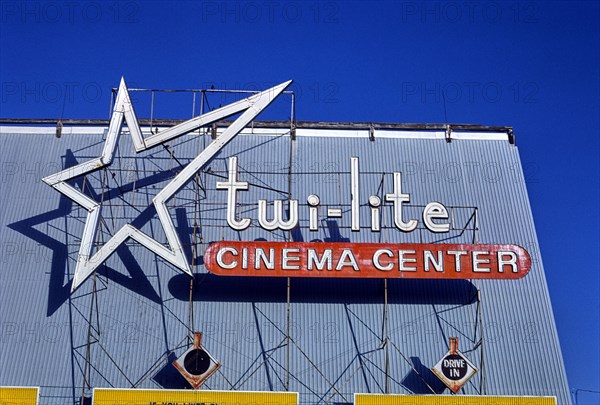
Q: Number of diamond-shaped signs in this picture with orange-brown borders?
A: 2